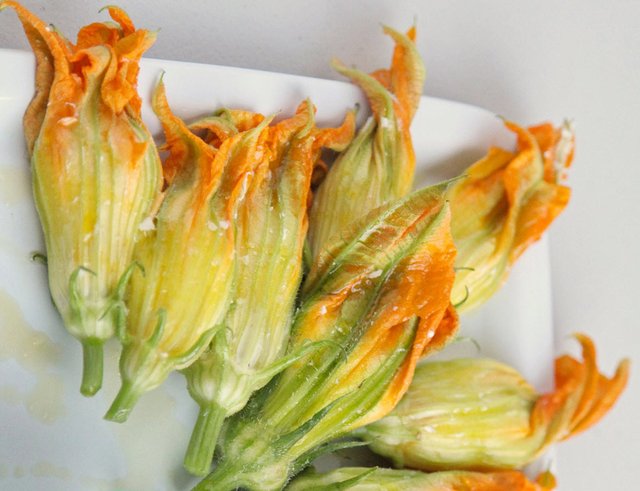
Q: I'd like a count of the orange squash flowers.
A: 8